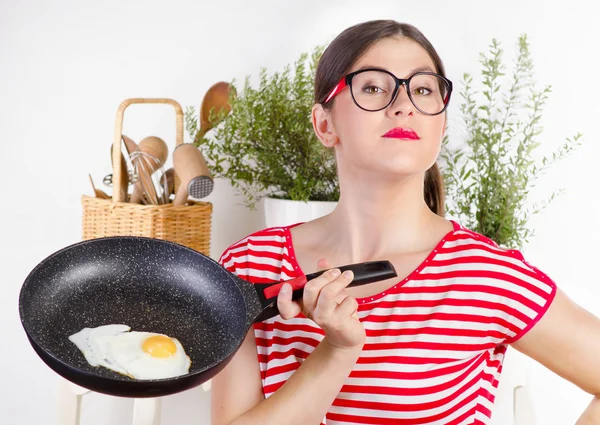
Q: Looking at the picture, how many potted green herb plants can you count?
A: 2